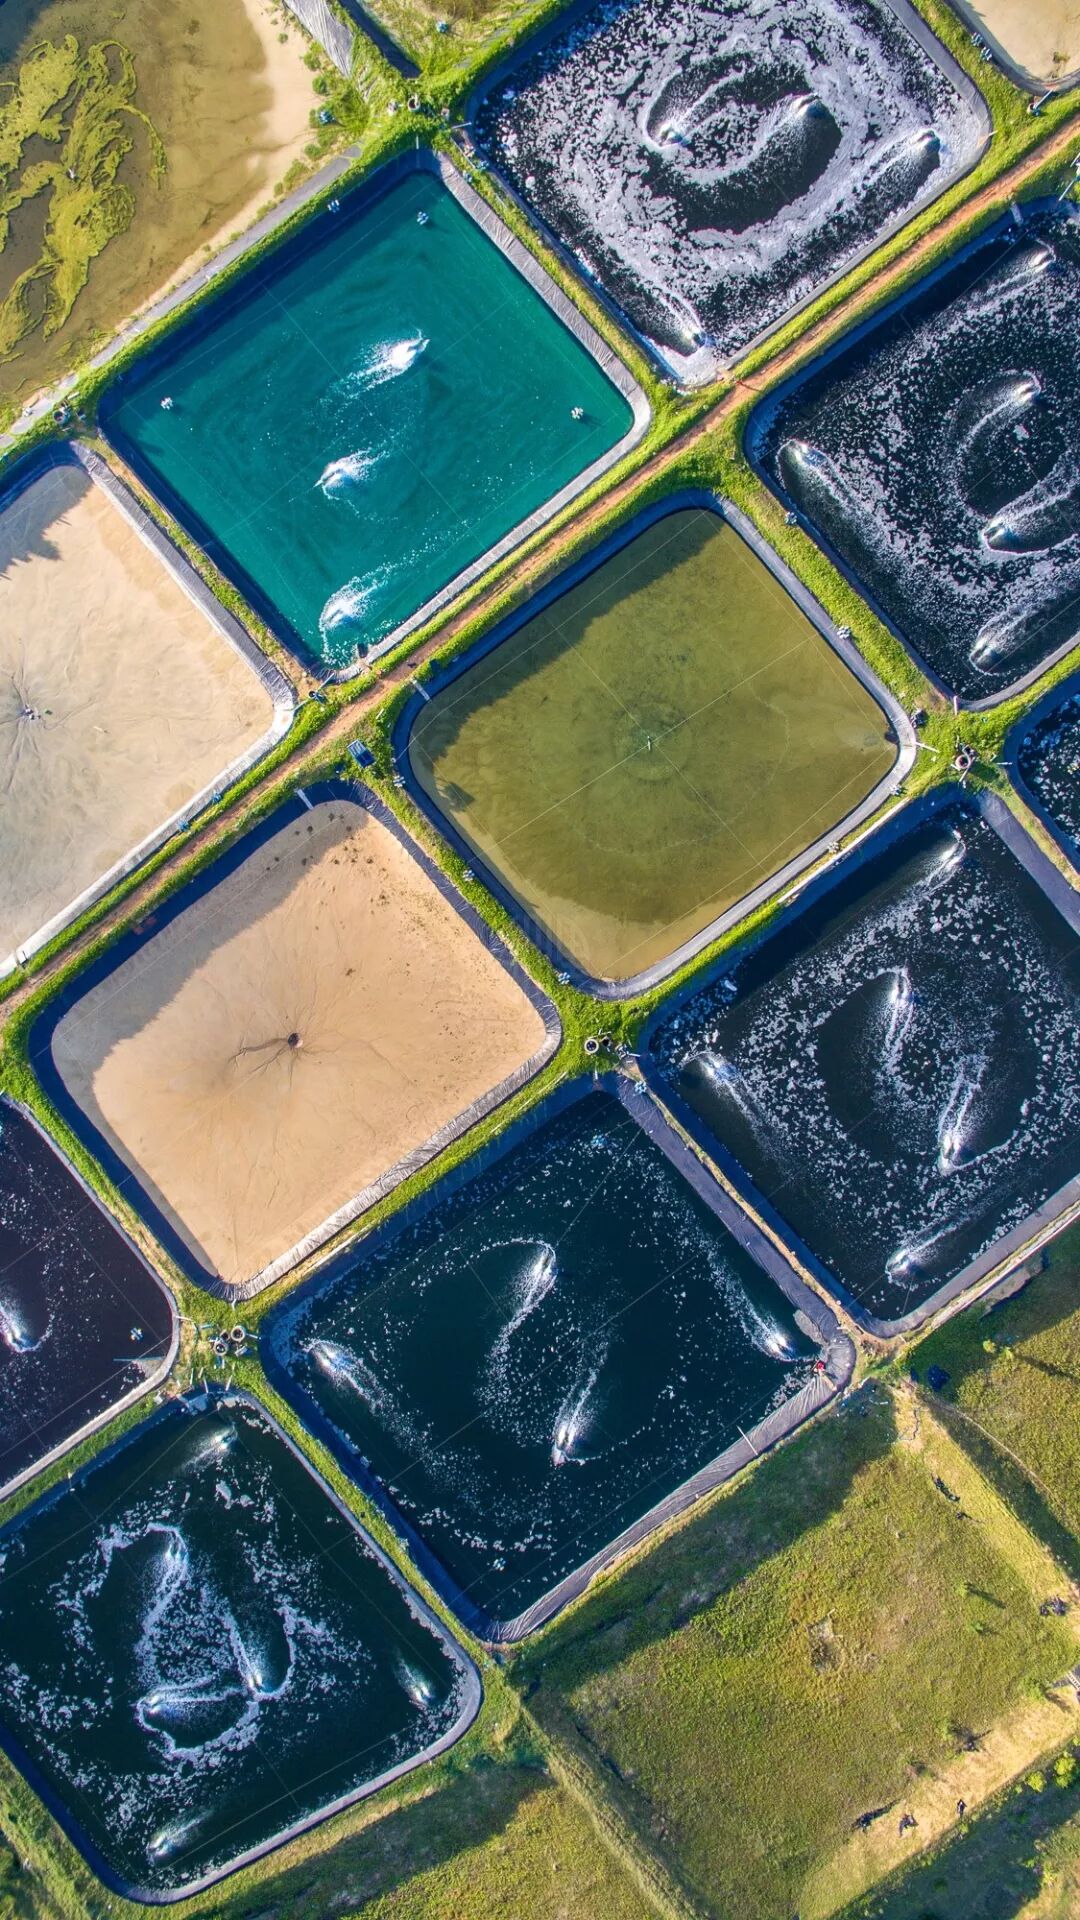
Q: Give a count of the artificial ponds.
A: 13